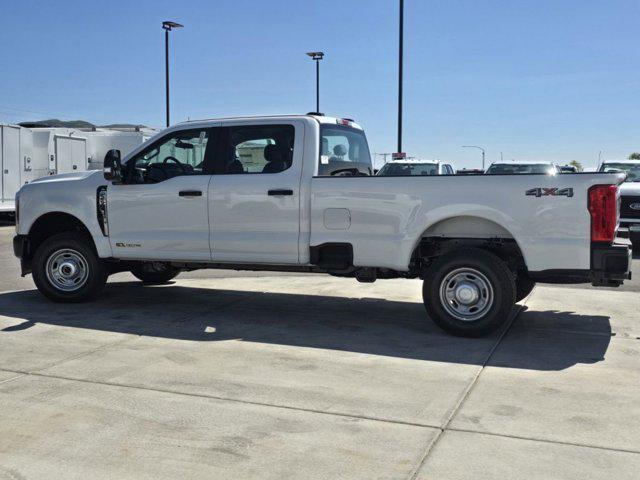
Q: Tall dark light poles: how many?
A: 3